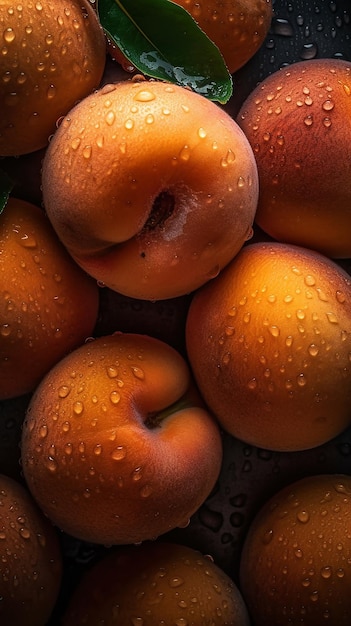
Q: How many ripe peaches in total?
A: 10